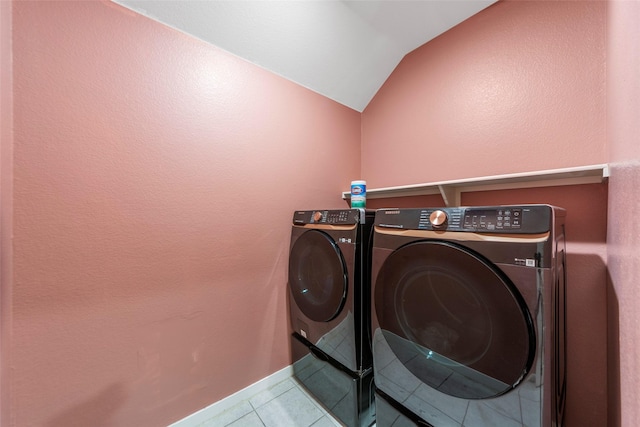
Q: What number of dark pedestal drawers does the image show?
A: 2